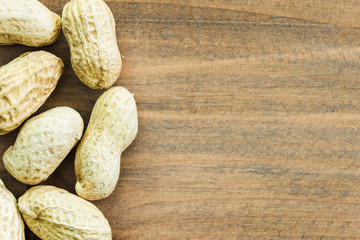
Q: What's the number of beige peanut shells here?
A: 7